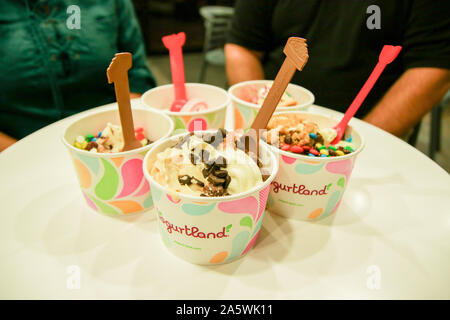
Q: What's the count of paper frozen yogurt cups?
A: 5